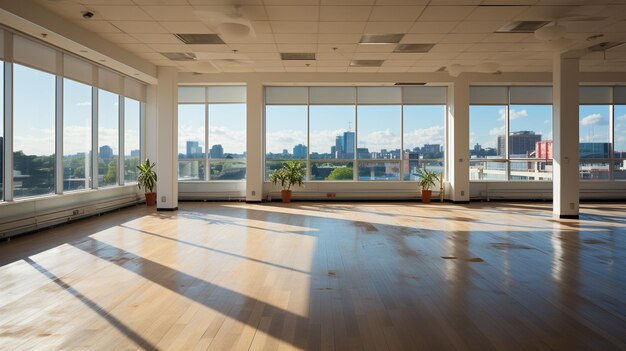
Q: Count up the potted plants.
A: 3